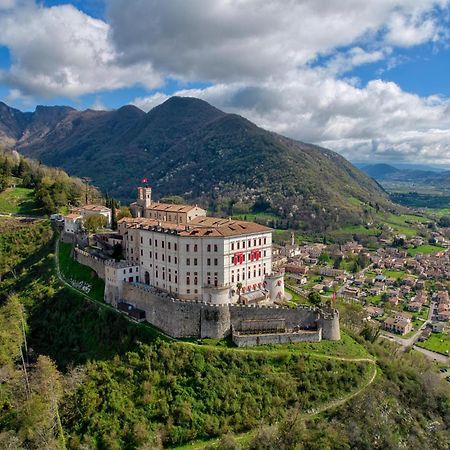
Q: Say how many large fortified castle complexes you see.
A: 1